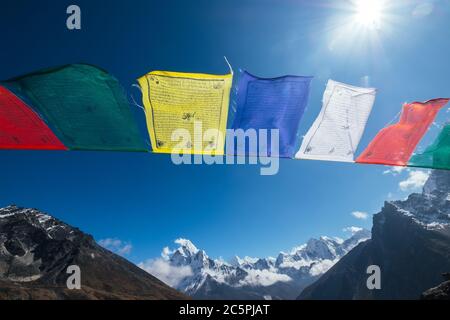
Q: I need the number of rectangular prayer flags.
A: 7